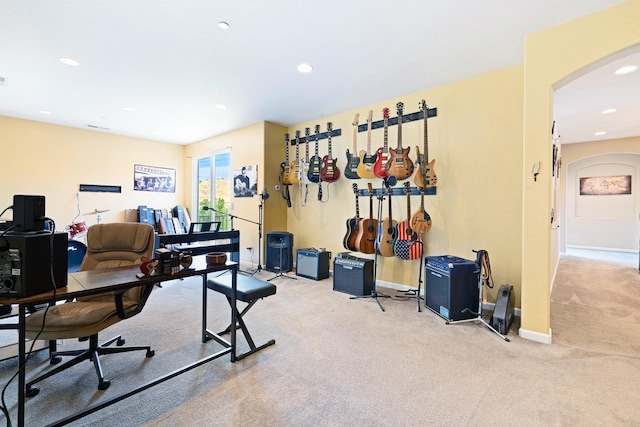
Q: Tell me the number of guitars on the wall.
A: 15